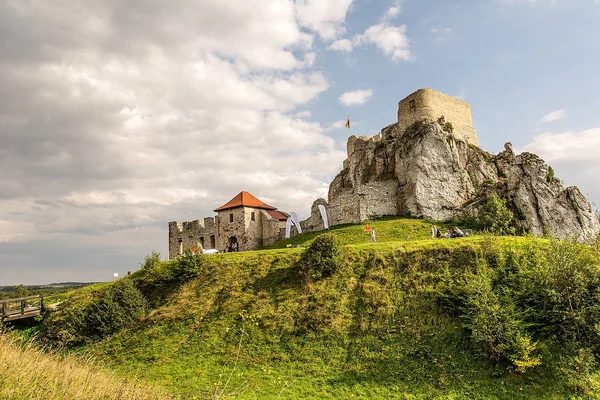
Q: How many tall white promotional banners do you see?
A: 3